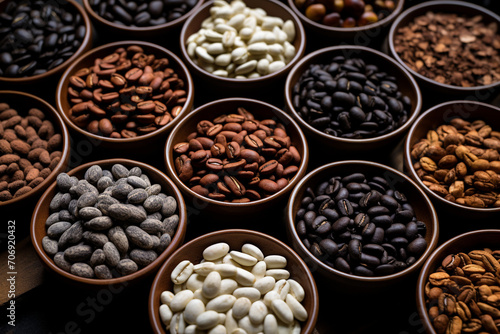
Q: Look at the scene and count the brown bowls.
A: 14